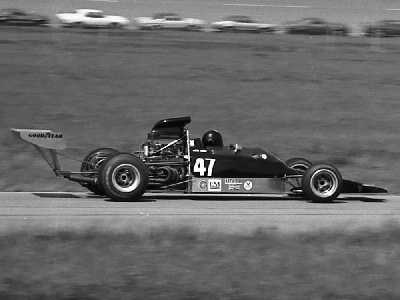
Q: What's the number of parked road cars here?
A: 6